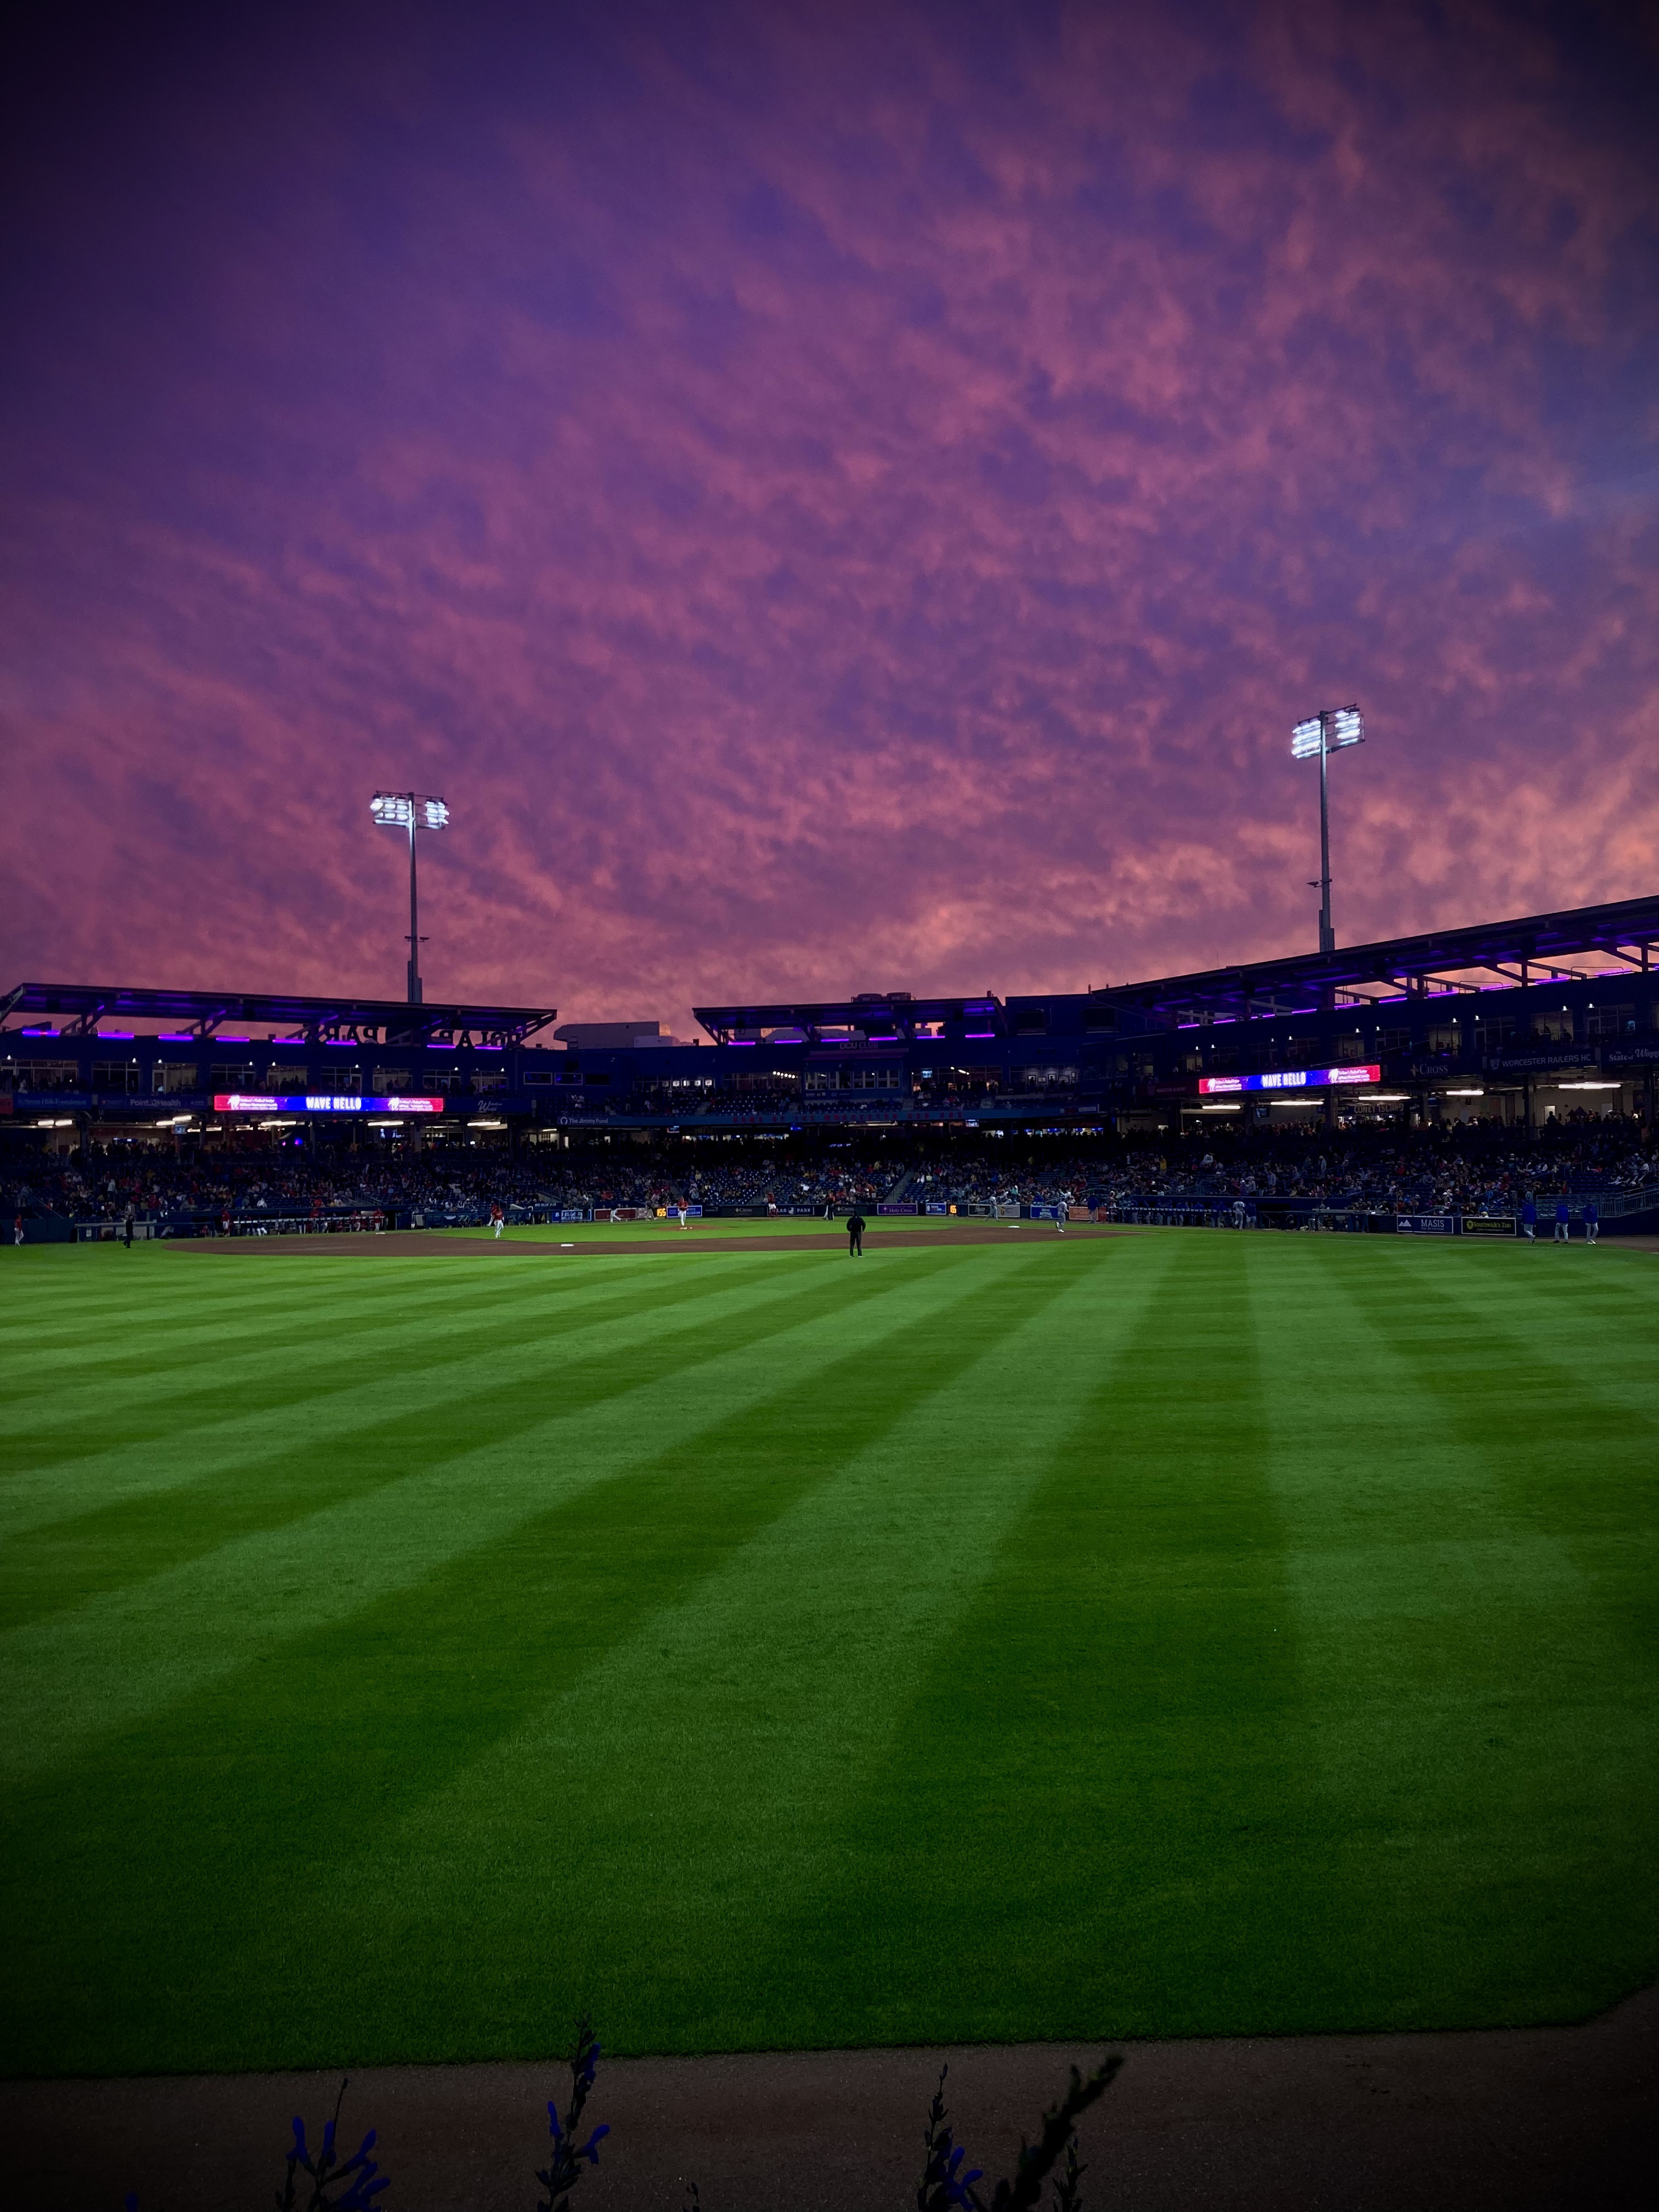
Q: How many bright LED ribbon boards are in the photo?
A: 2